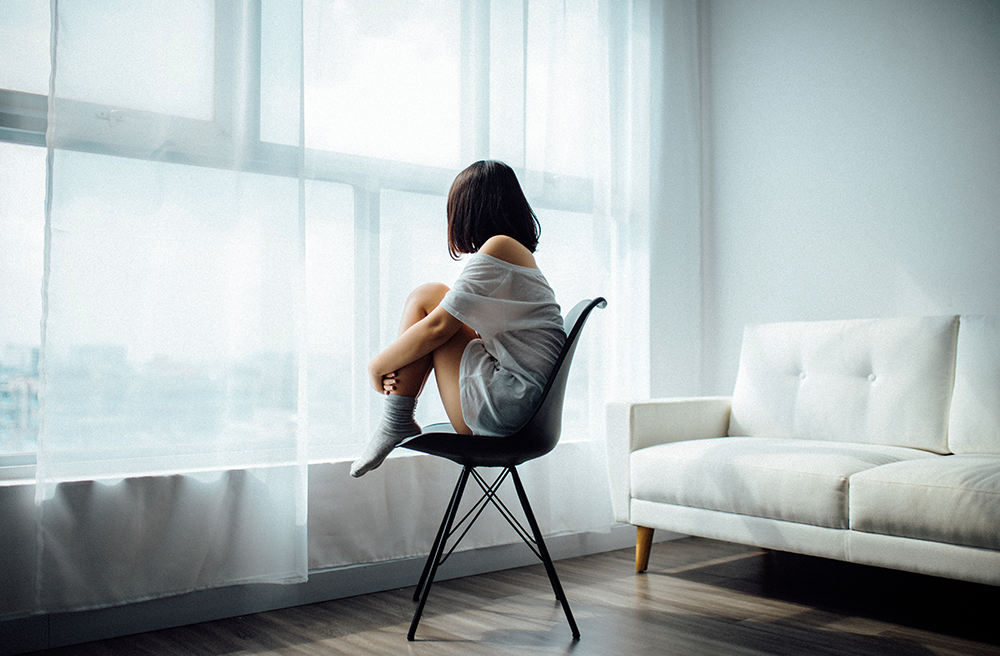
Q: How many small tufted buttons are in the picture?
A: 2